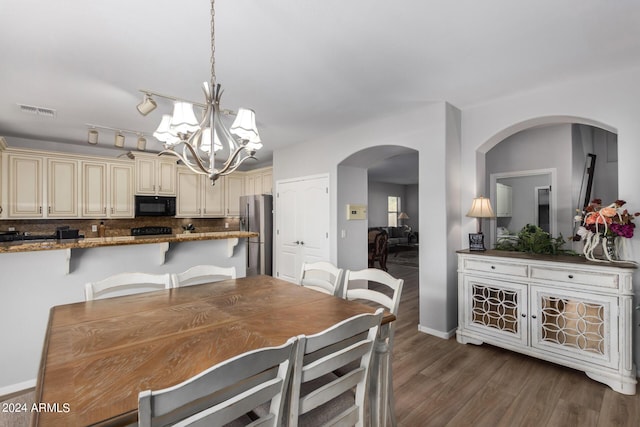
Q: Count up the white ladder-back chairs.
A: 6